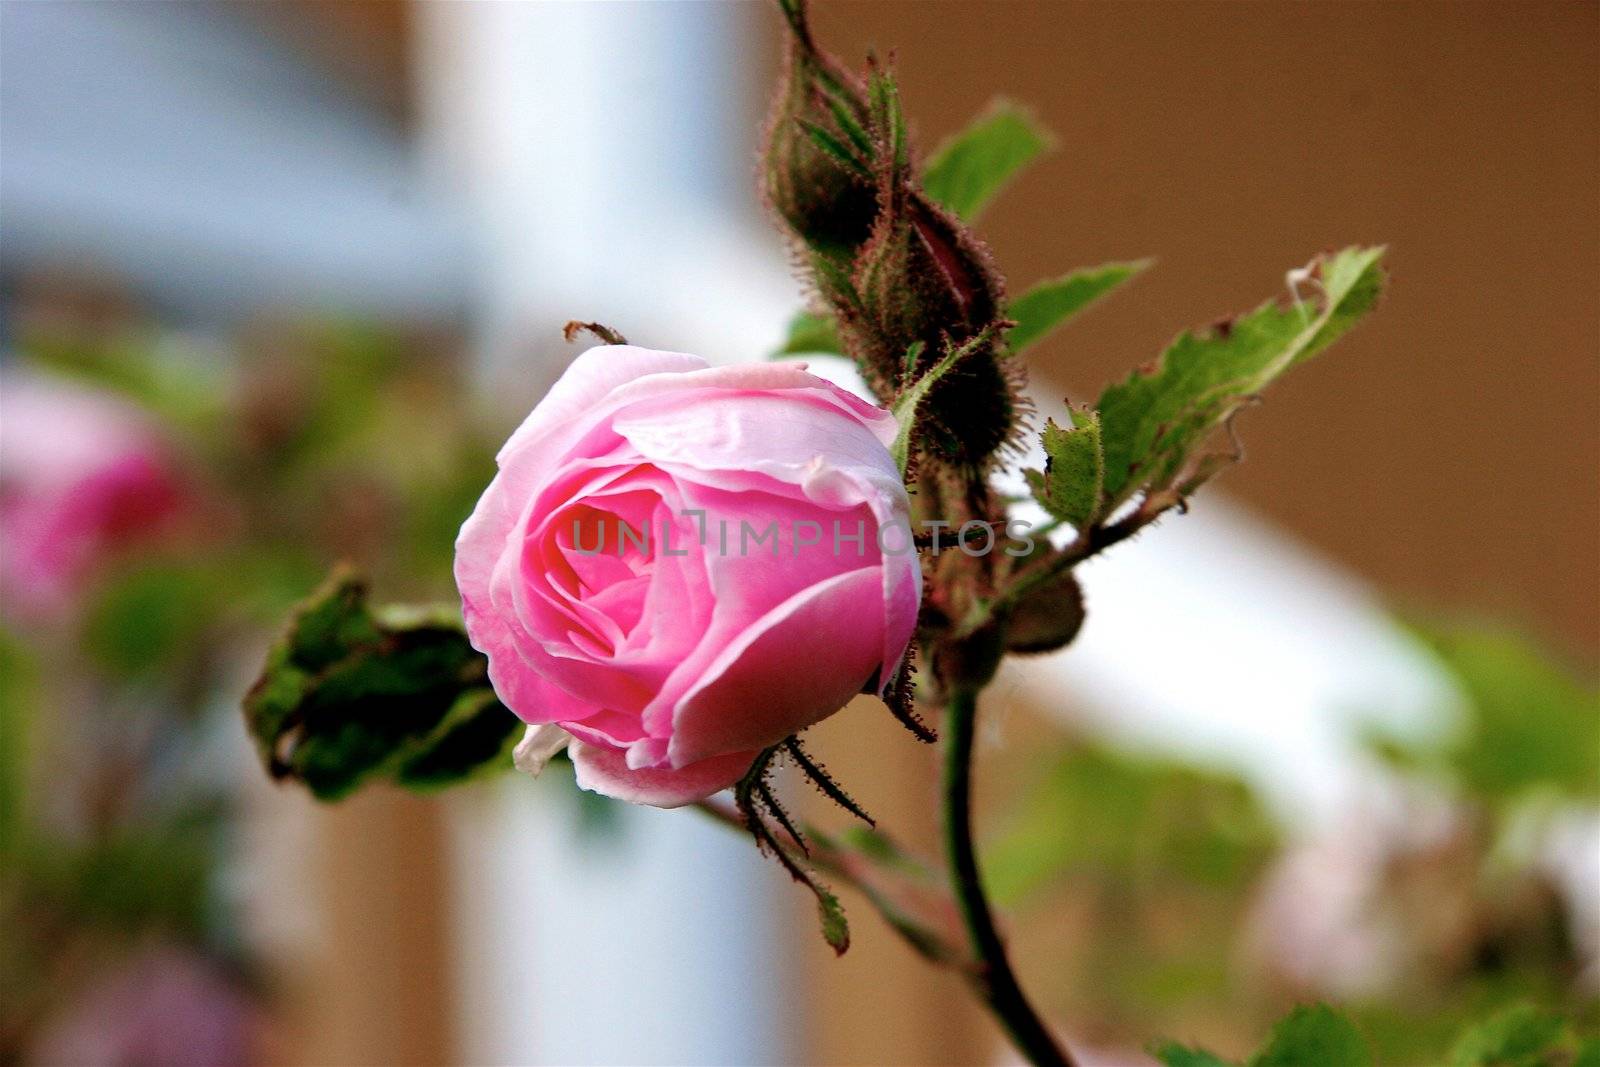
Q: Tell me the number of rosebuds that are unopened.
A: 2